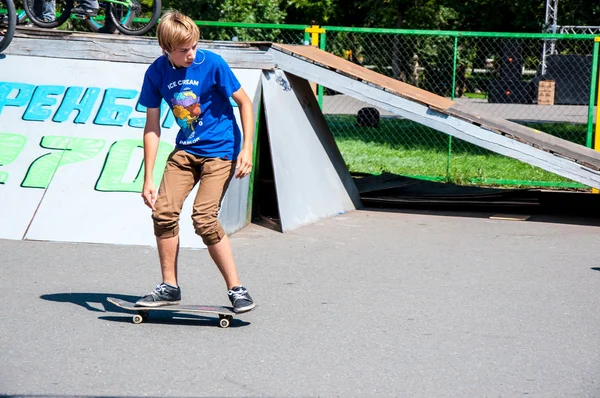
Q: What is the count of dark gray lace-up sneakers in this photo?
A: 2